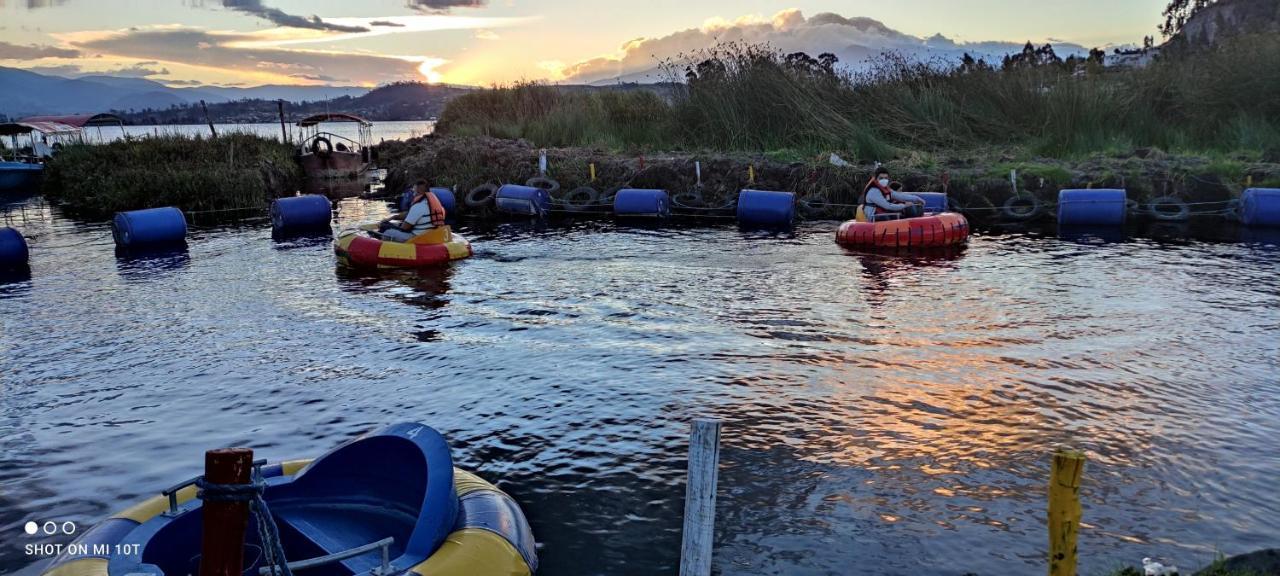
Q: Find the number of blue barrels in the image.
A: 10